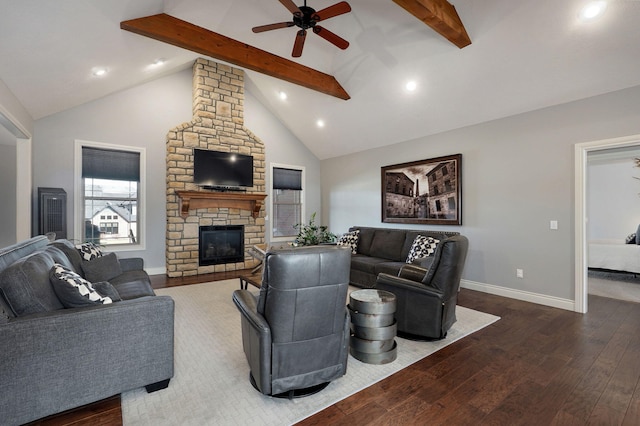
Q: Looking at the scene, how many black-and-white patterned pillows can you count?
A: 4